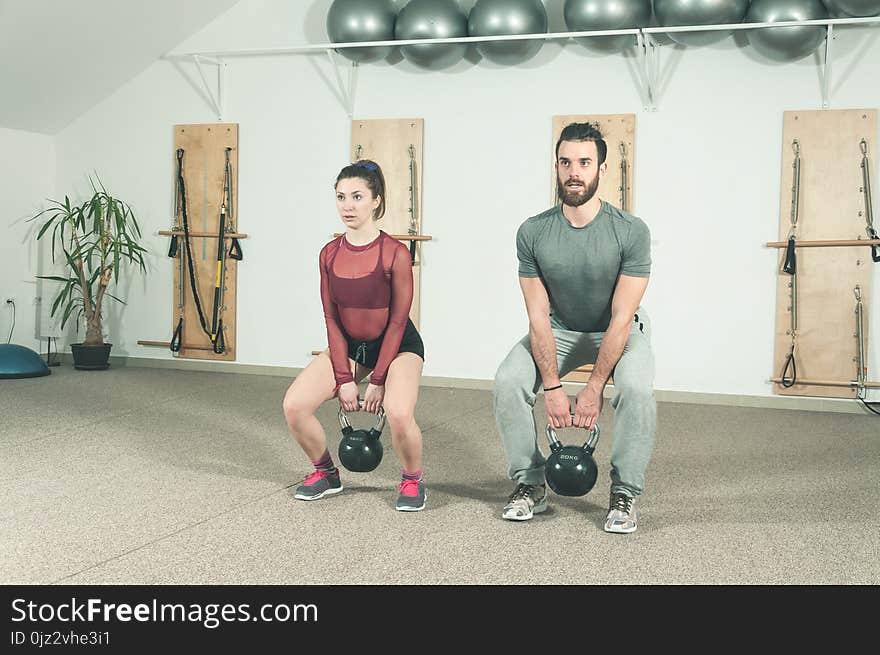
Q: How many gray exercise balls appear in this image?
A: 7